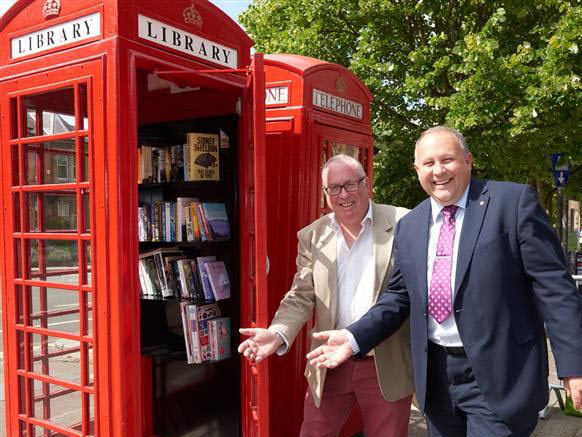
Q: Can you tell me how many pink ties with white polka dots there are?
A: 1